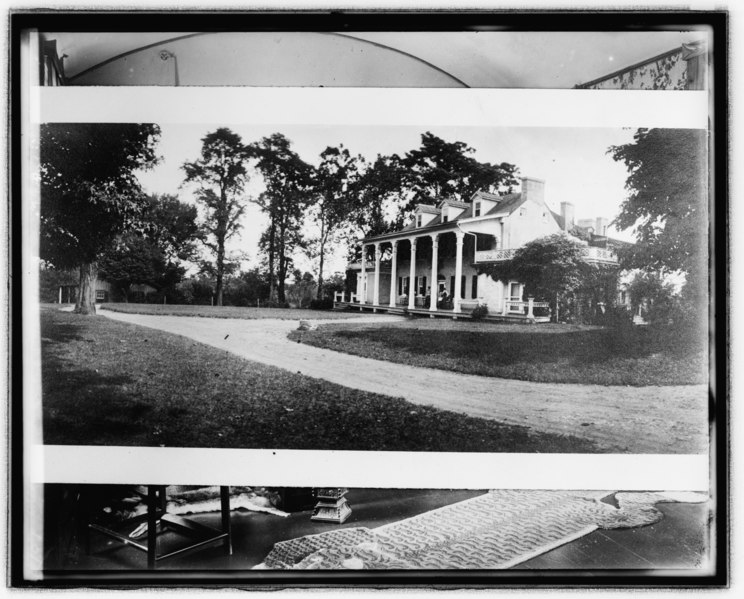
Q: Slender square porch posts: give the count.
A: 6